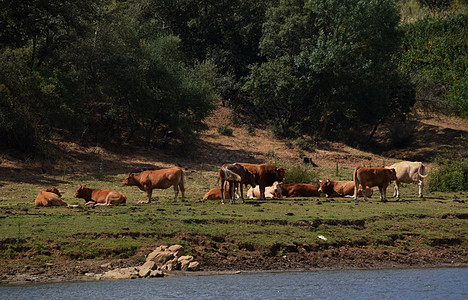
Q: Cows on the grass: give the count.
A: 11